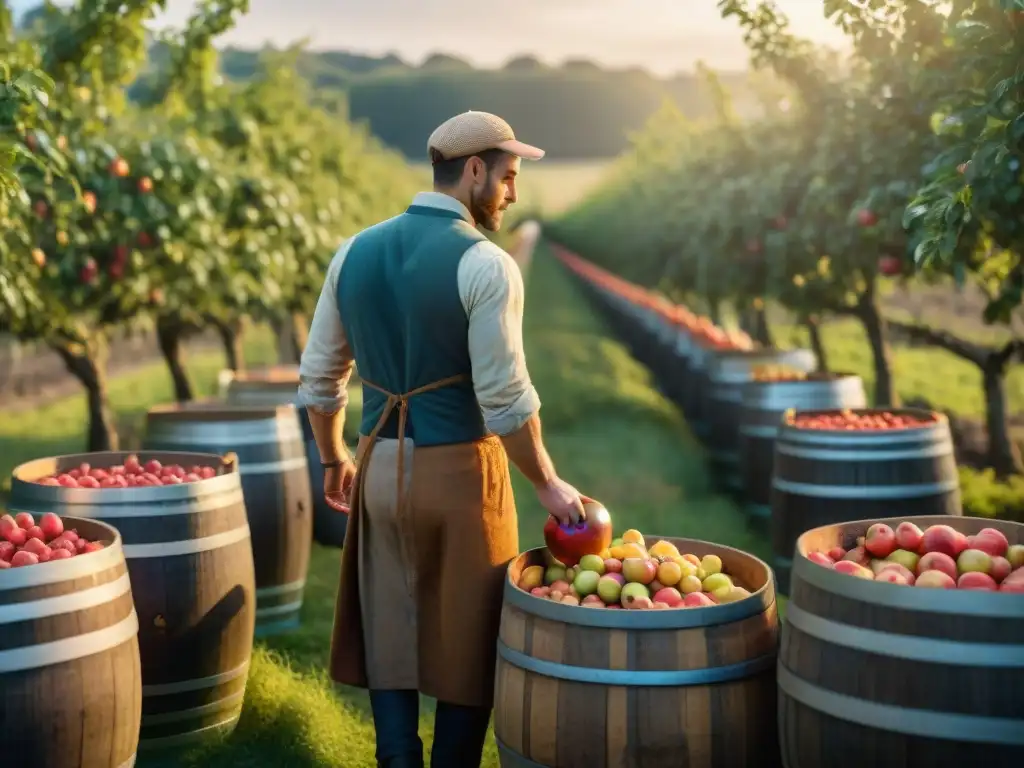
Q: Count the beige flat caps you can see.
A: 1